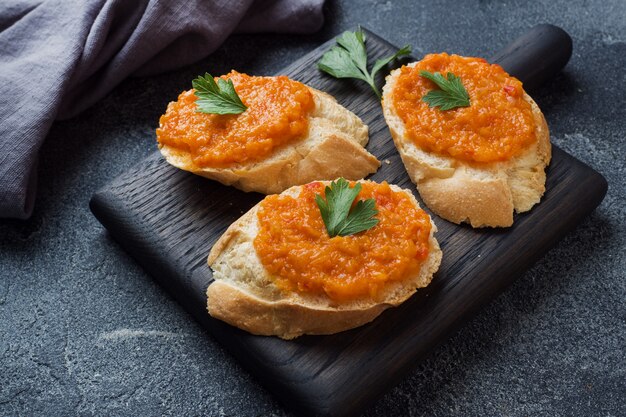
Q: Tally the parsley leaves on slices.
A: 3